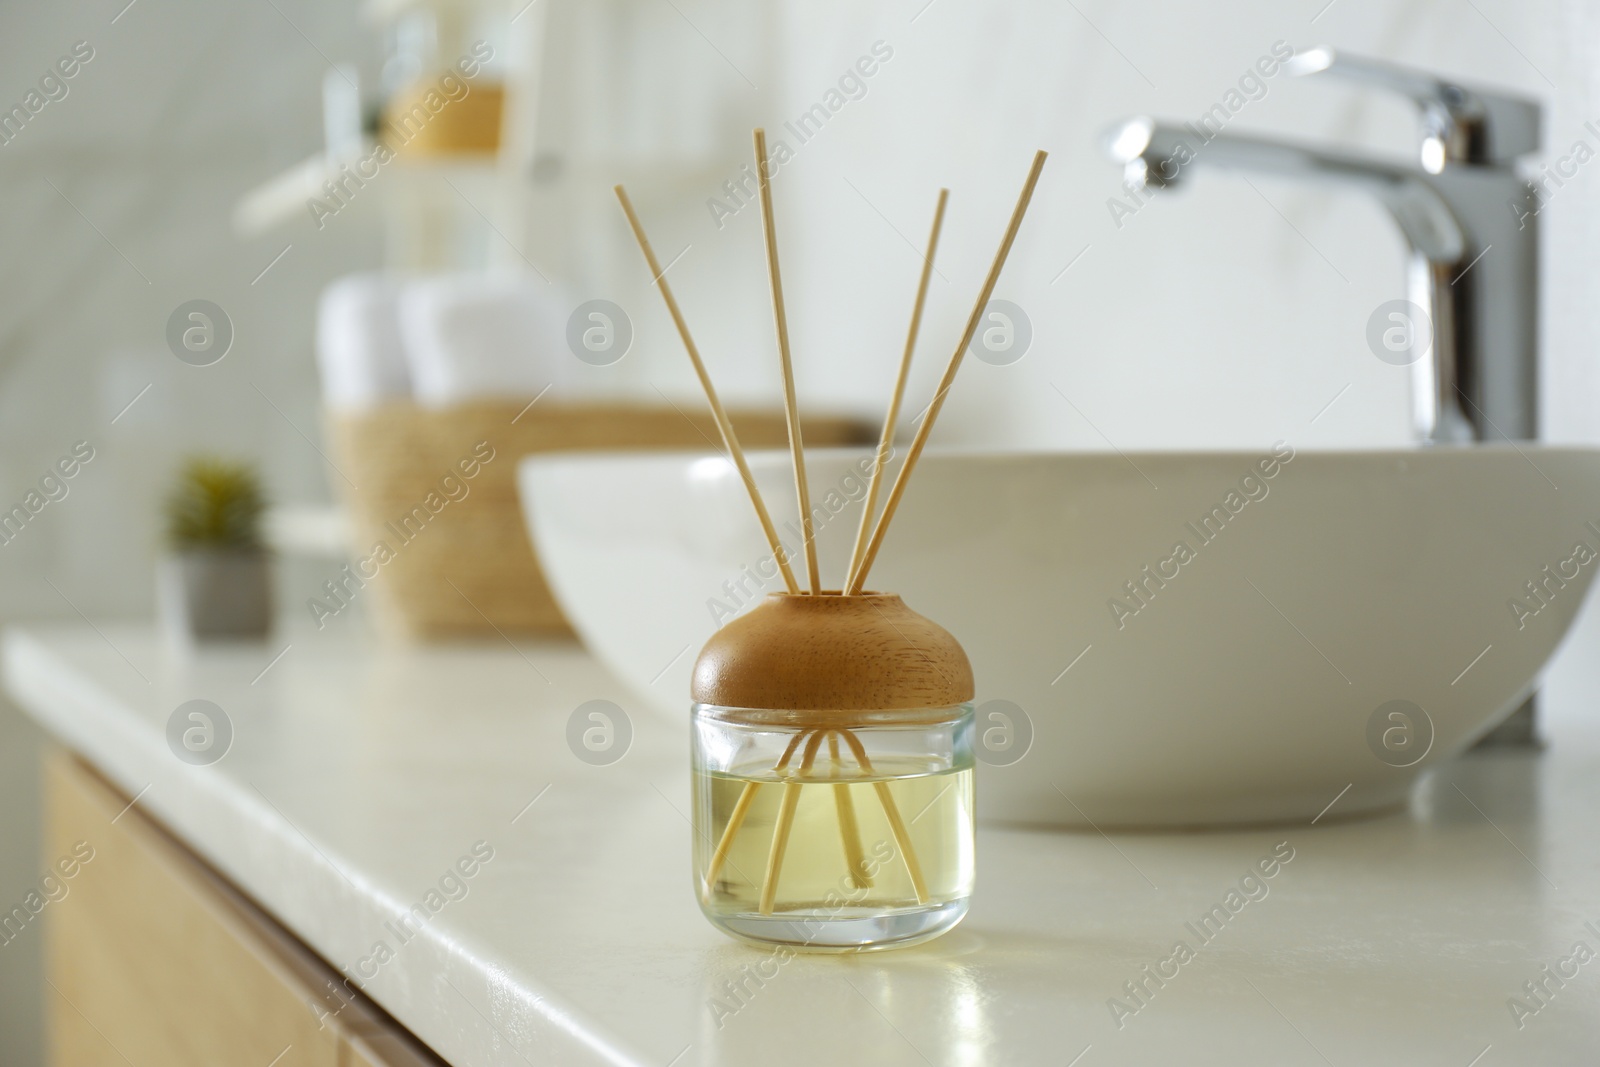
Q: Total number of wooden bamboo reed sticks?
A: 4